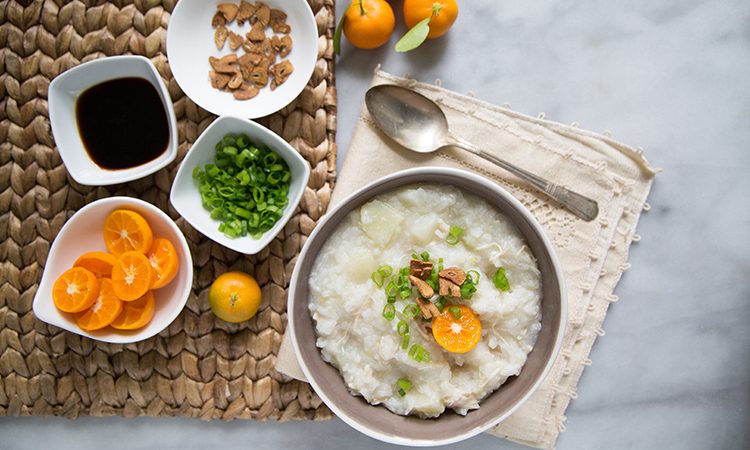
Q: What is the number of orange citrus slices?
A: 8